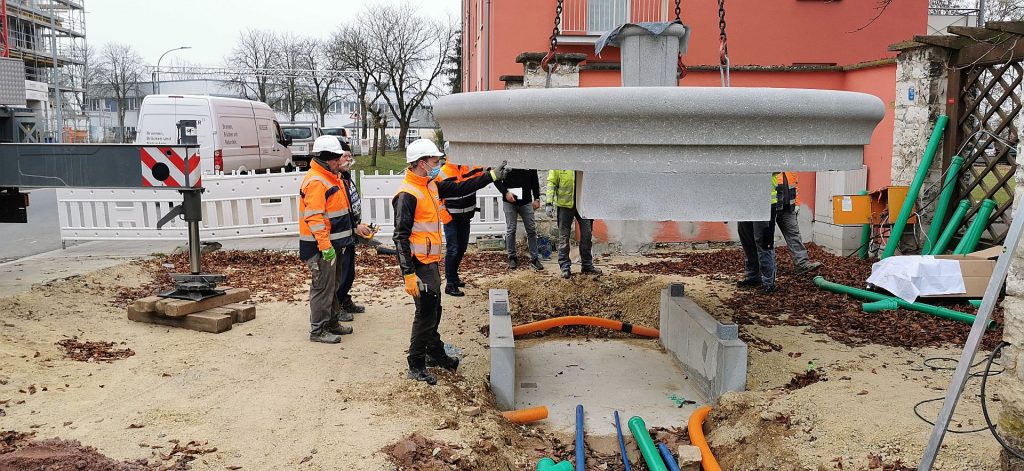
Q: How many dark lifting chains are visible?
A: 3